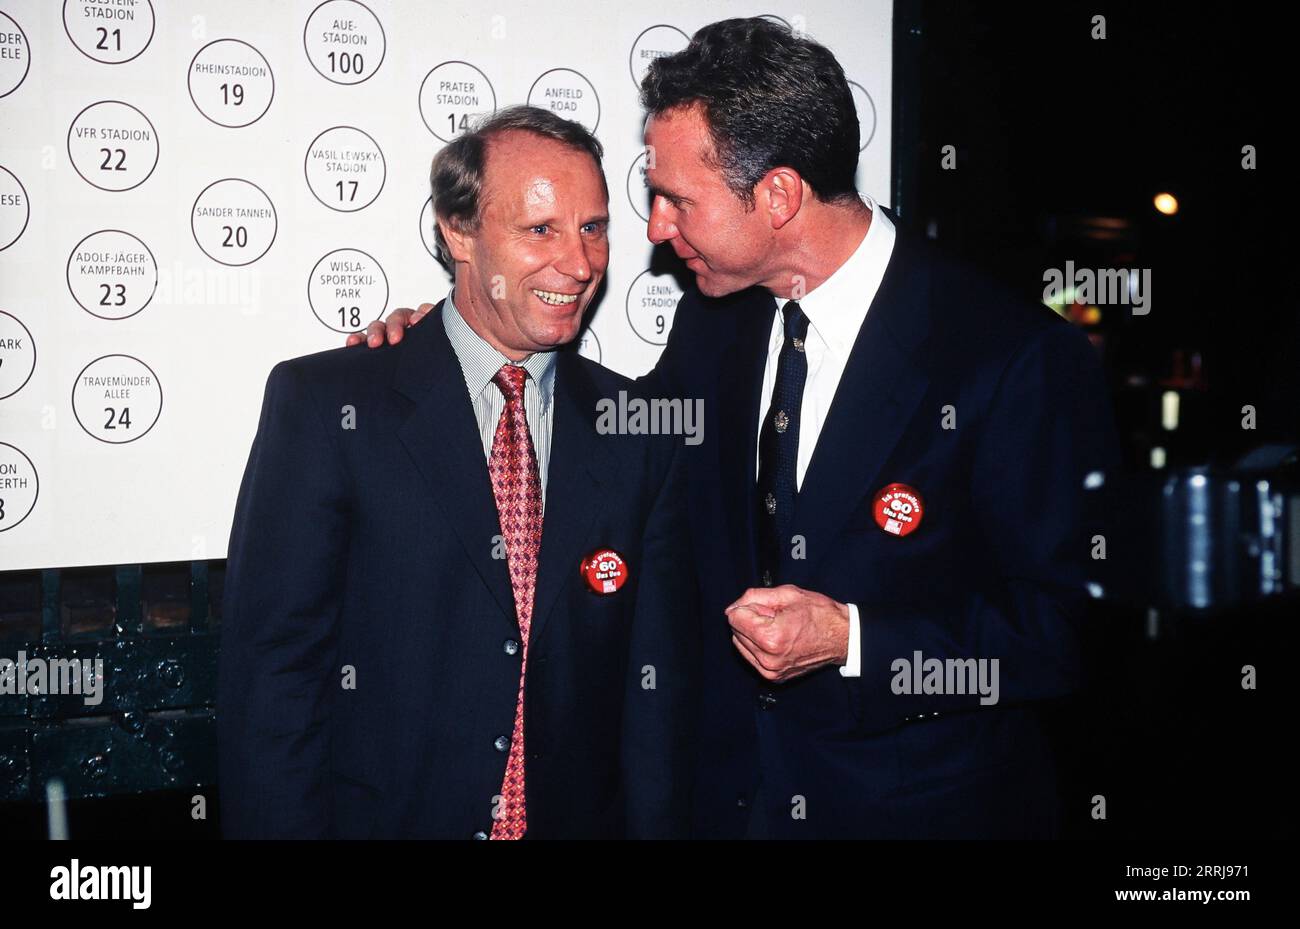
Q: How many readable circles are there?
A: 12